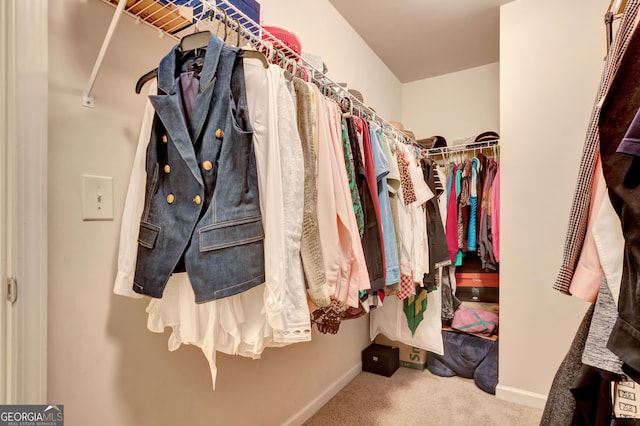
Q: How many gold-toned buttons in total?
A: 6